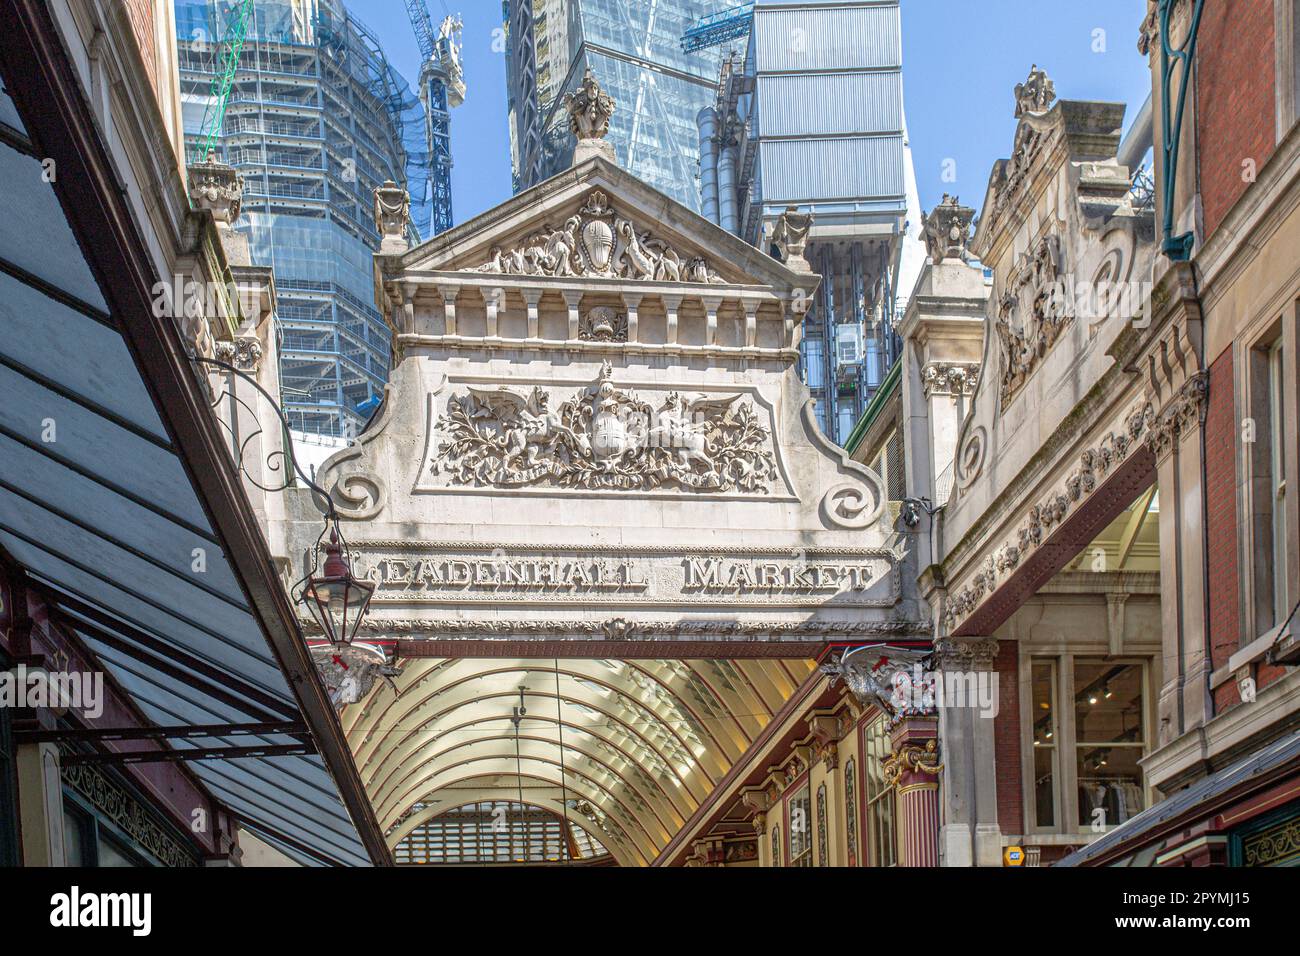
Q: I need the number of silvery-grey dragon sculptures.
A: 2